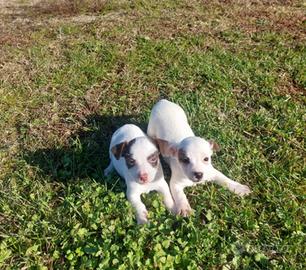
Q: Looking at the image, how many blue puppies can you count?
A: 0